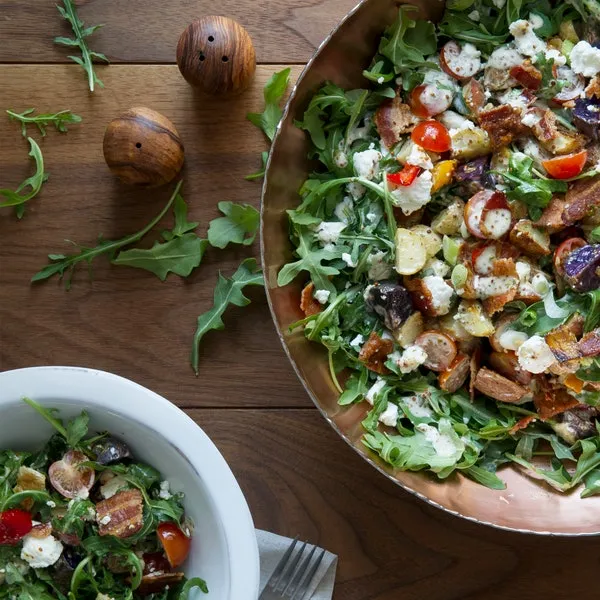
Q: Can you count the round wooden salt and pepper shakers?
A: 2